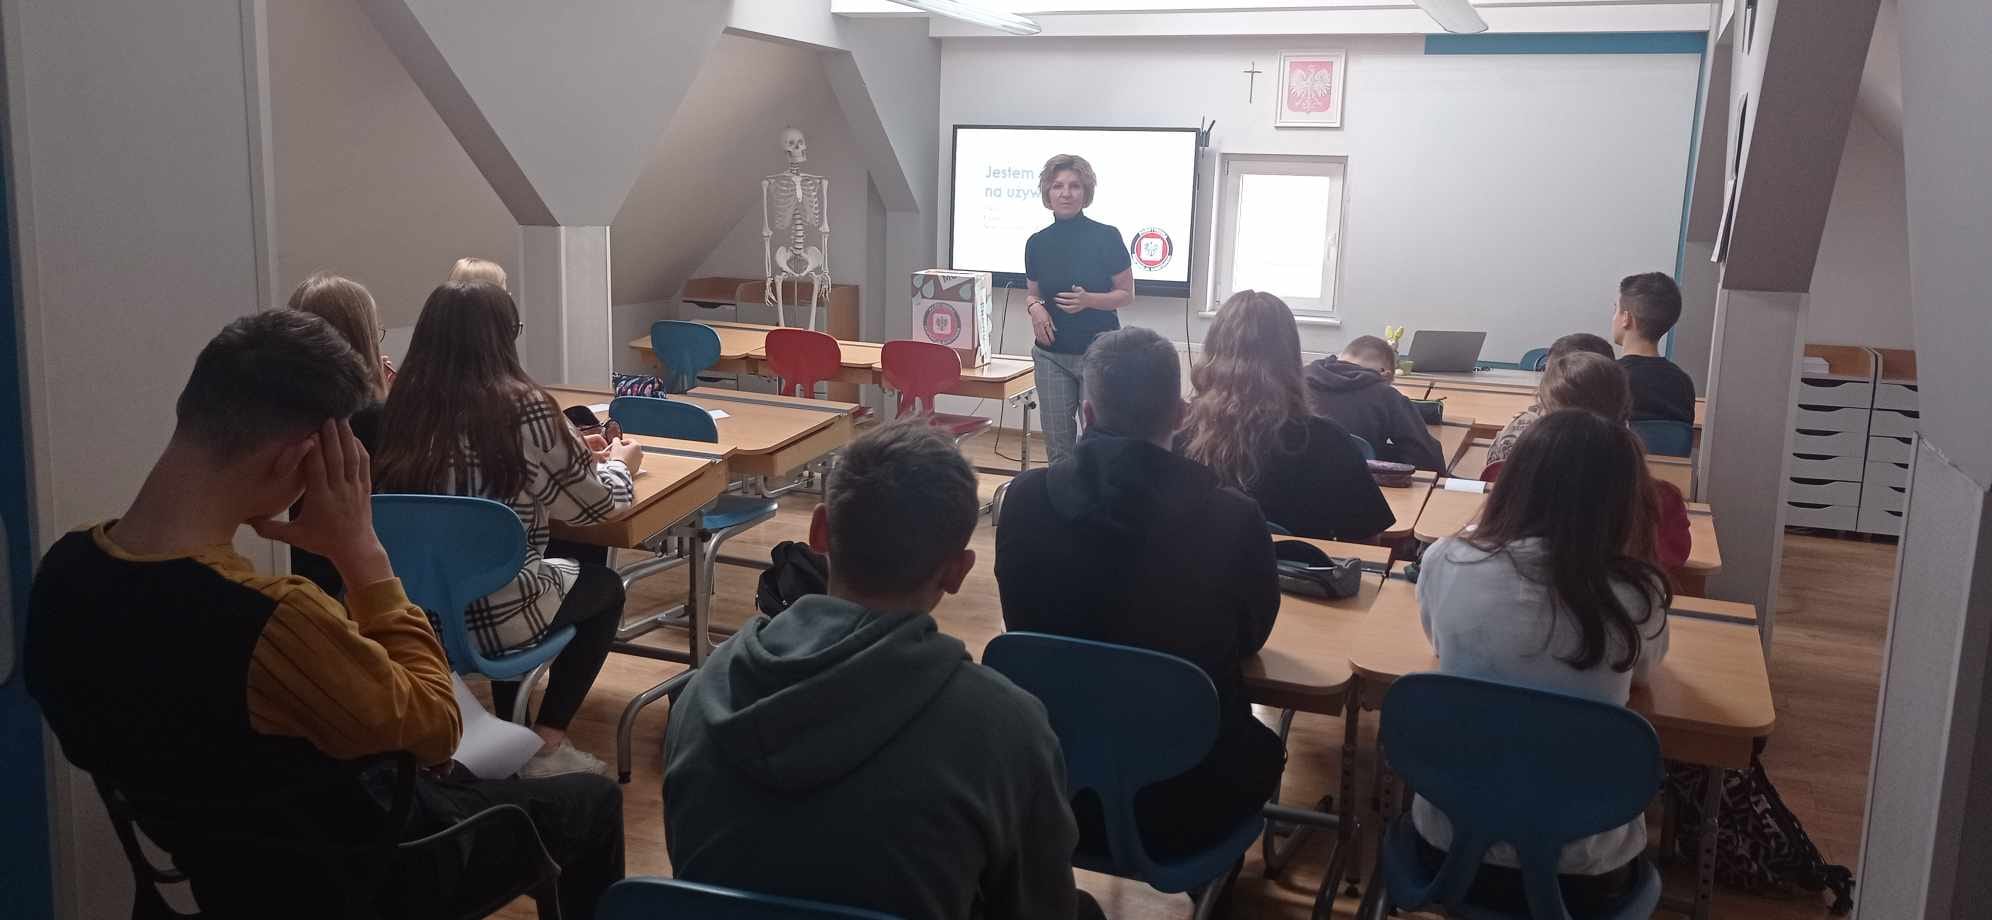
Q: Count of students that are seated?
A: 13